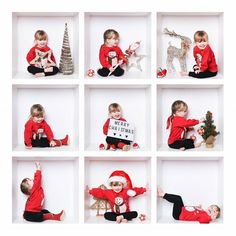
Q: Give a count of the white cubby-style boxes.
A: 9